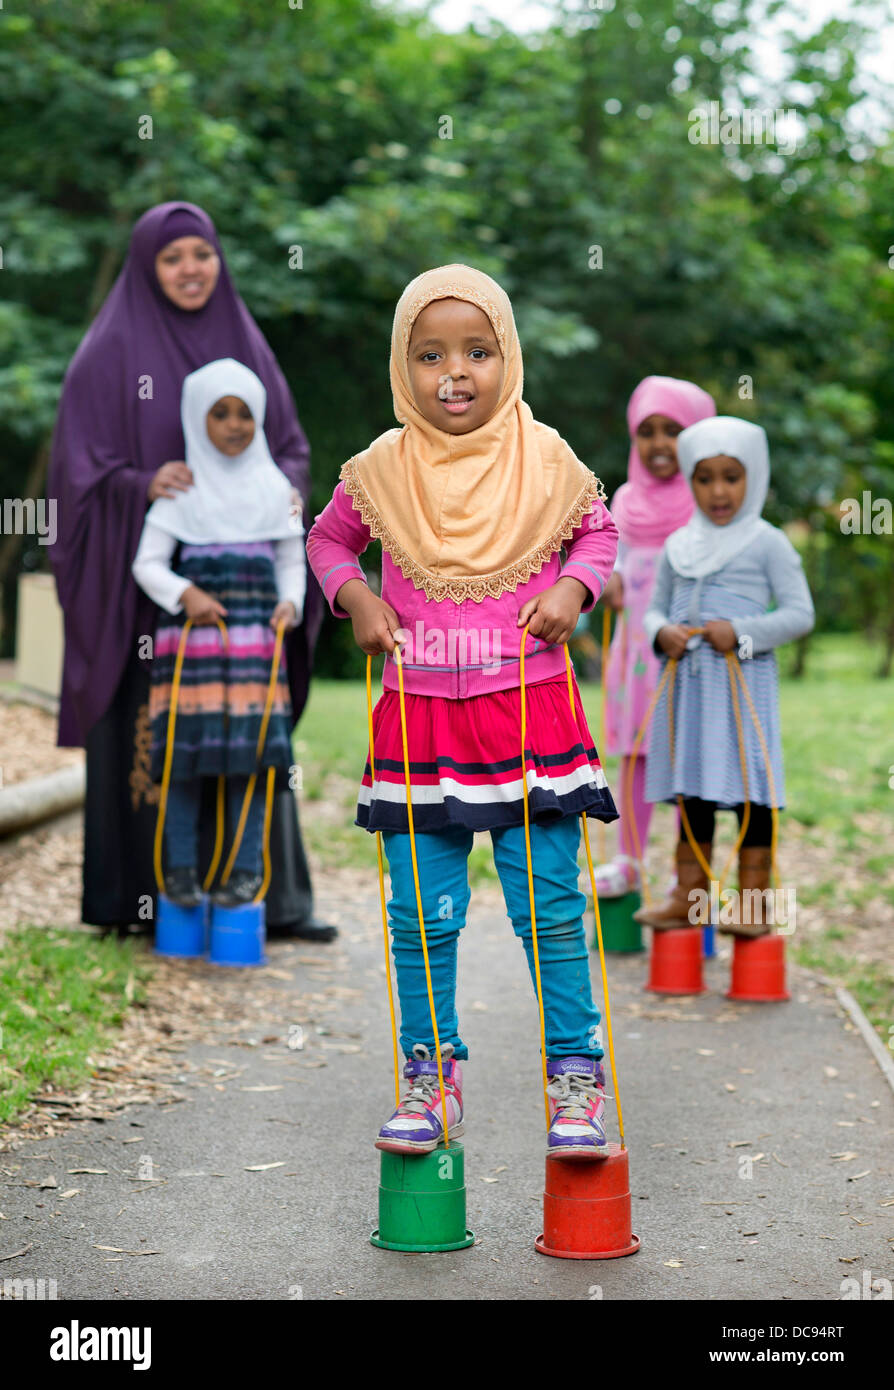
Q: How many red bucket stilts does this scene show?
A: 3